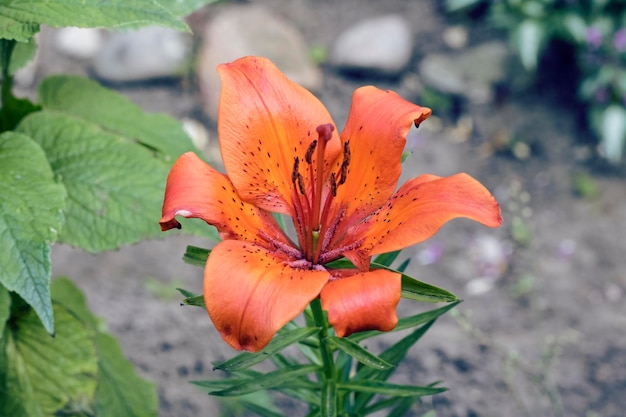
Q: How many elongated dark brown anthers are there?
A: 6